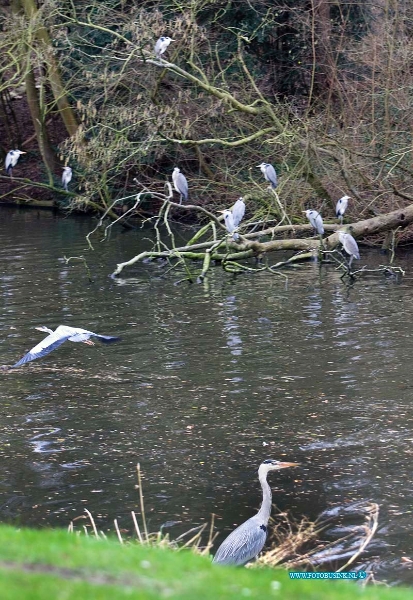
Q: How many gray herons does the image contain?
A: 12